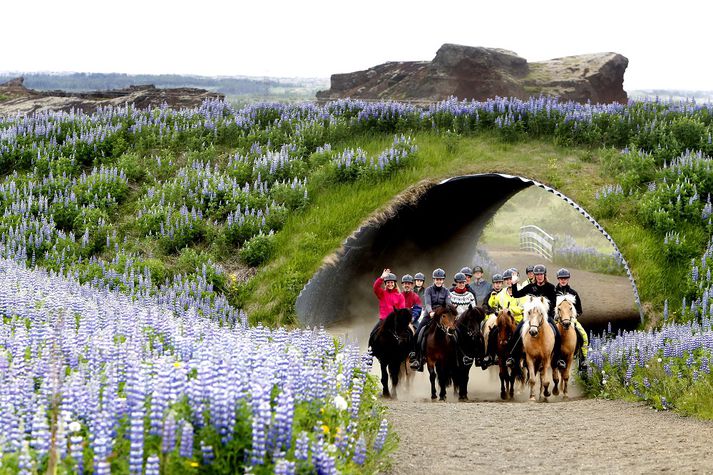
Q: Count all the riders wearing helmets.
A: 13